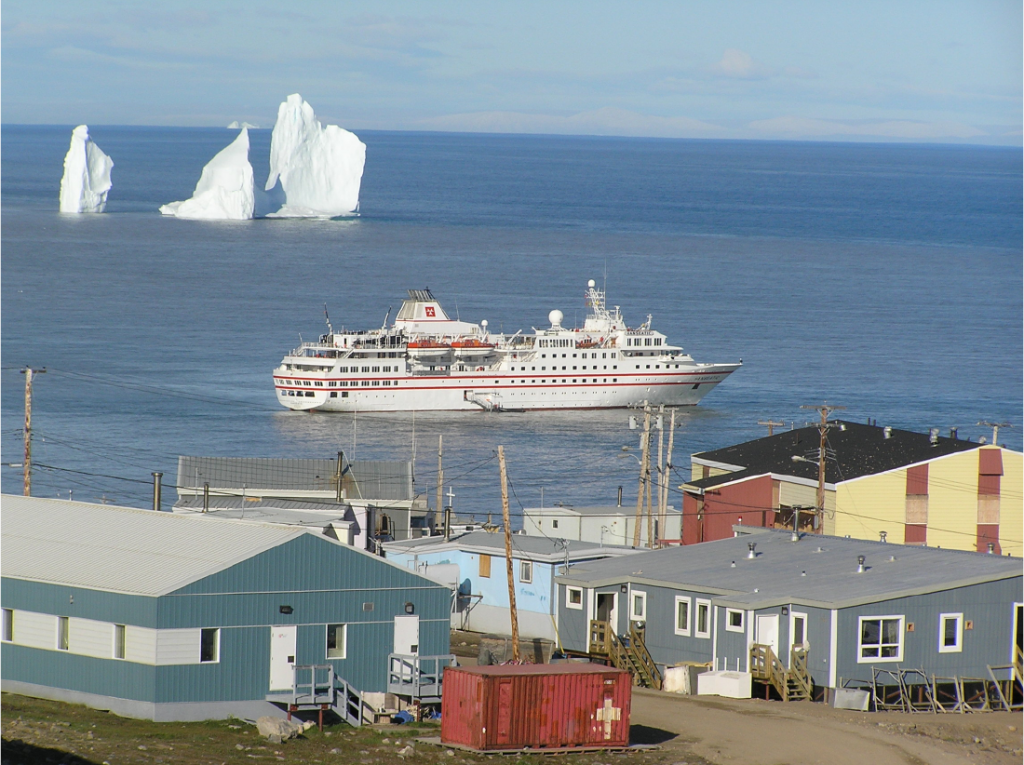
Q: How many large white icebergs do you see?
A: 3